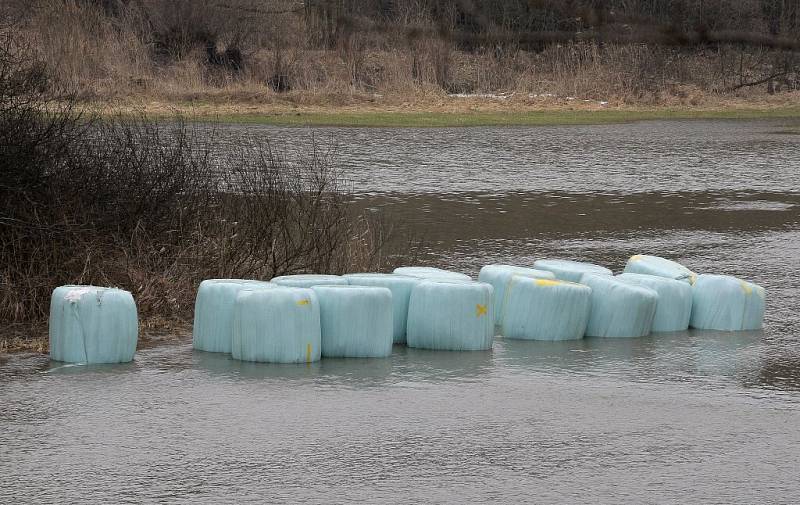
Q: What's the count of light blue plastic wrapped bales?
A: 15